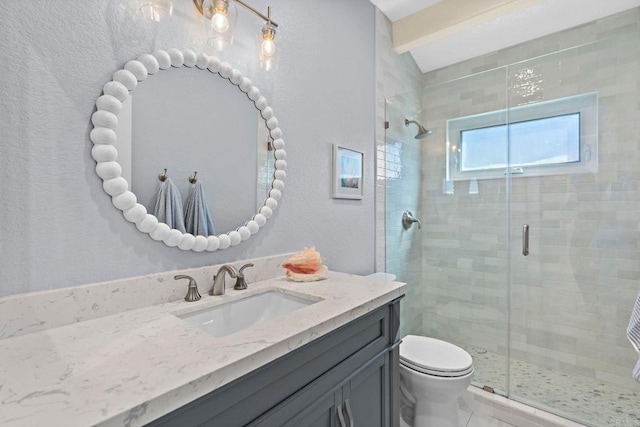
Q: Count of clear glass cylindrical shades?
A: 3